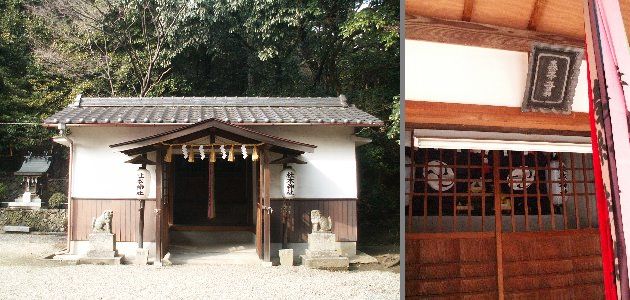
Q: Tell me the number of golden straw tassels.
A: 5